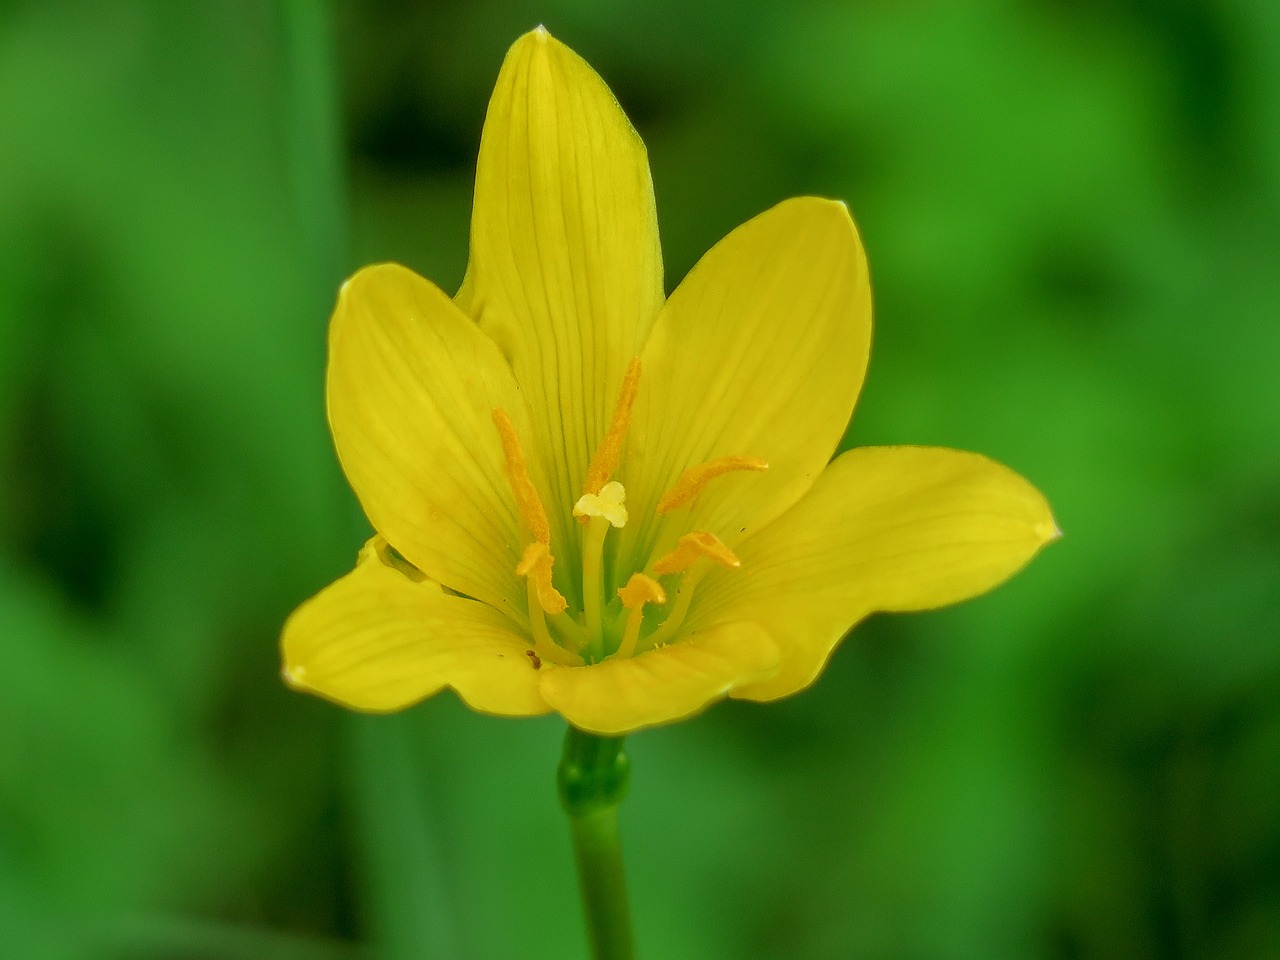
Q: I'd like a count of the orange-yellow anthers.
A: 6